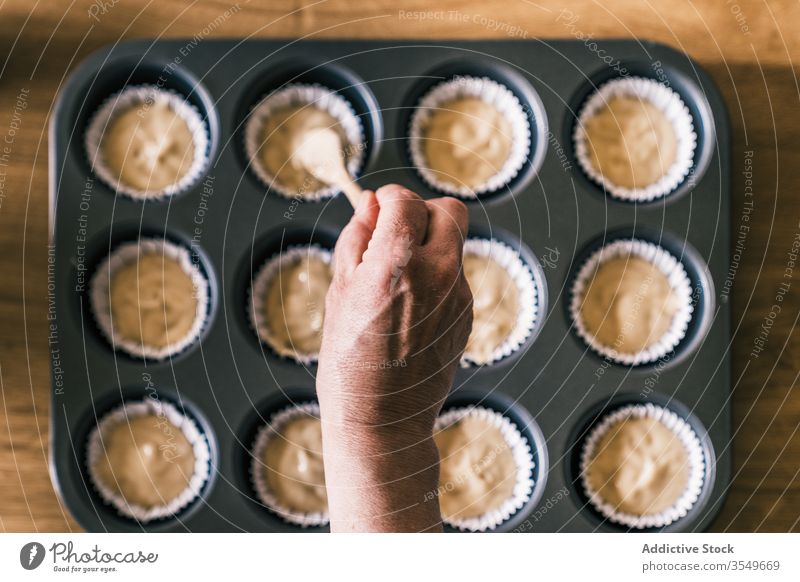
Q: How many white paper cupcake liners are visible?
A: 12